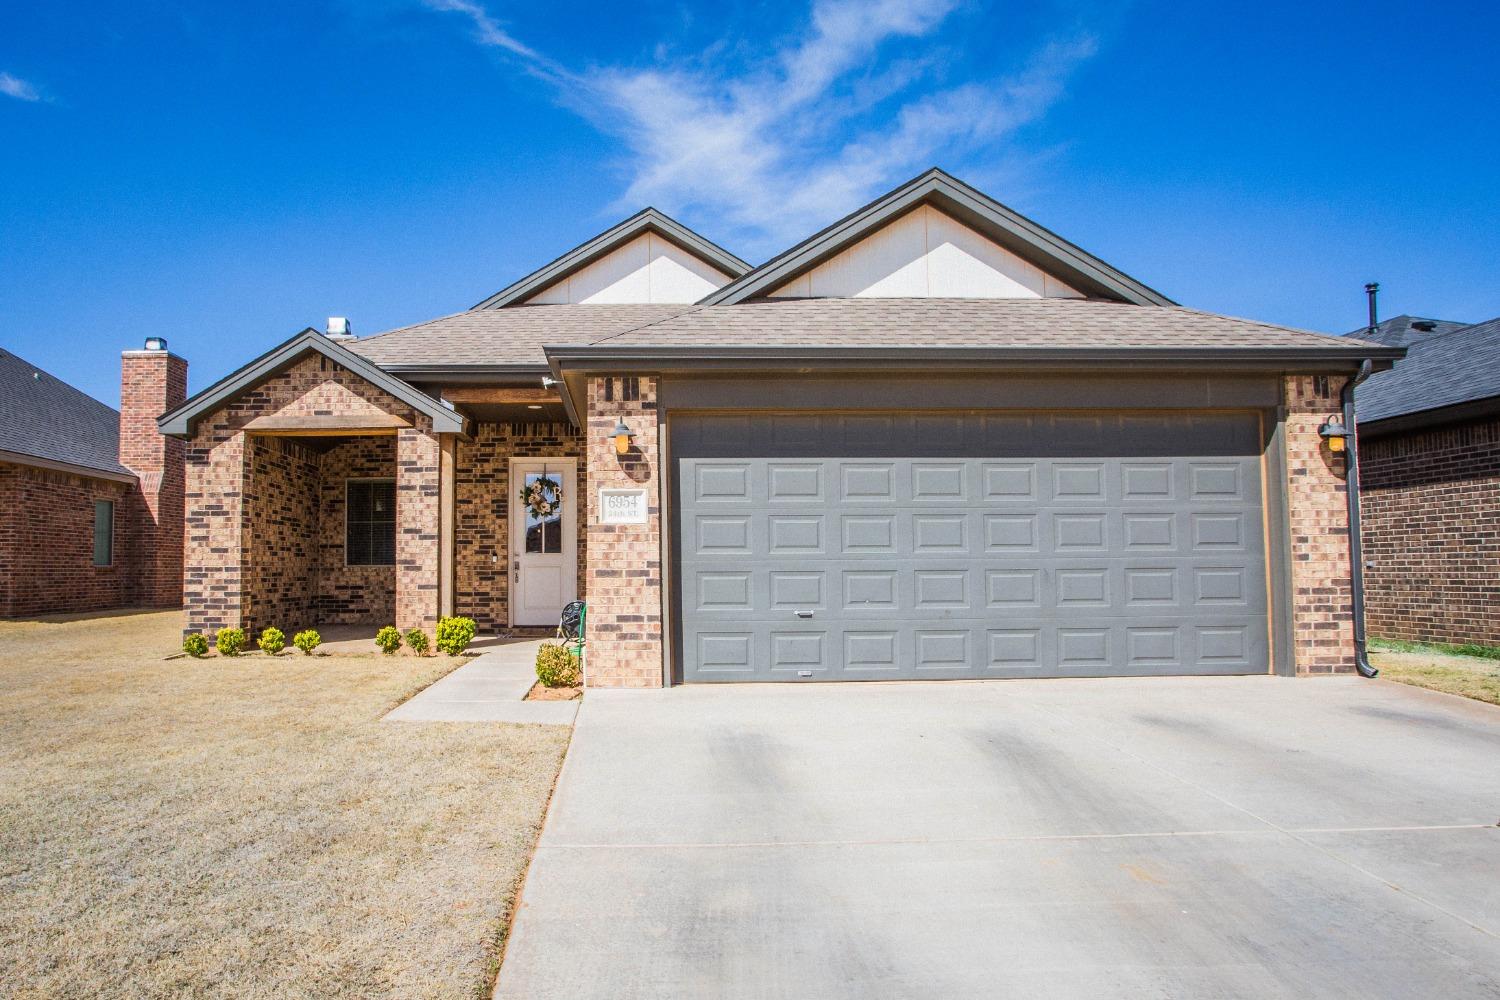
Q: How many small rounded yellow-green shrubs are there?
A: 8